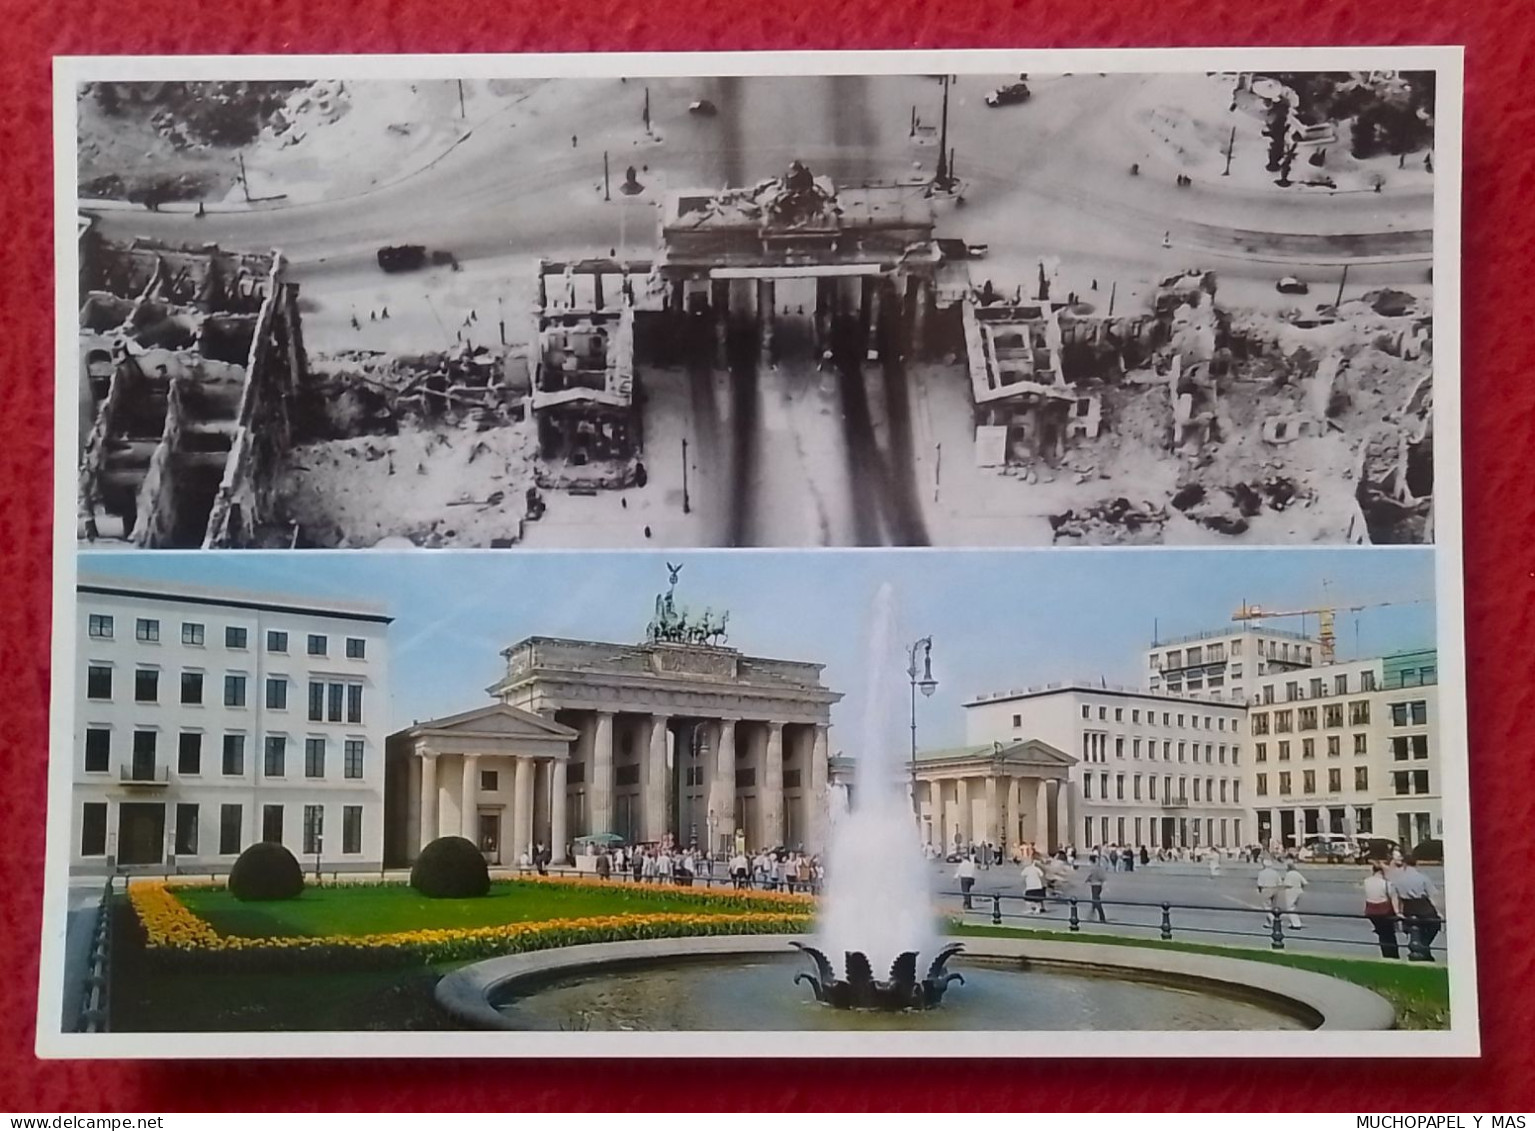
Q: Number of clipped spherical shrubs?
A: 2